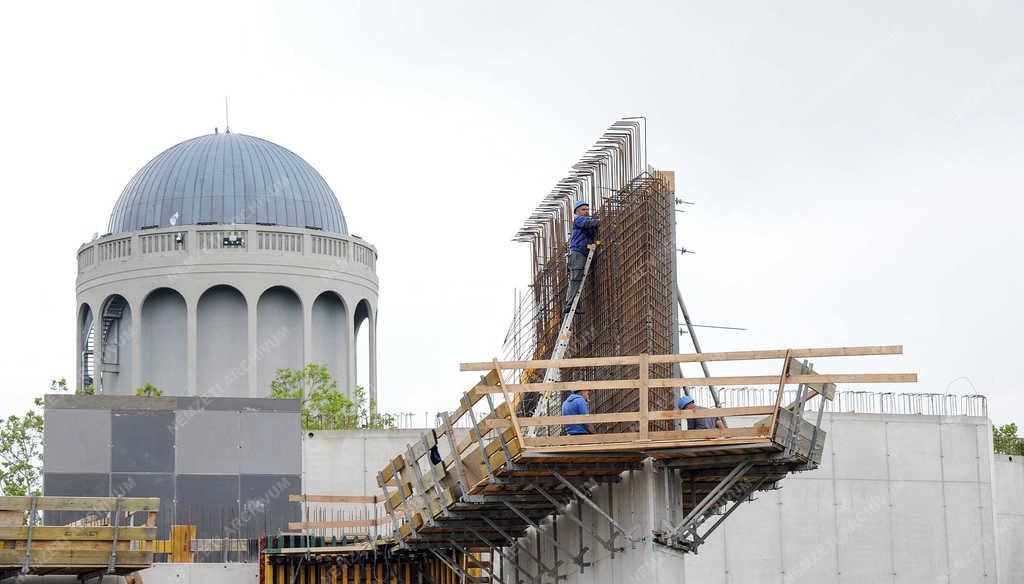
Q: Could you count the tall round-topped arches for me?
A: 7